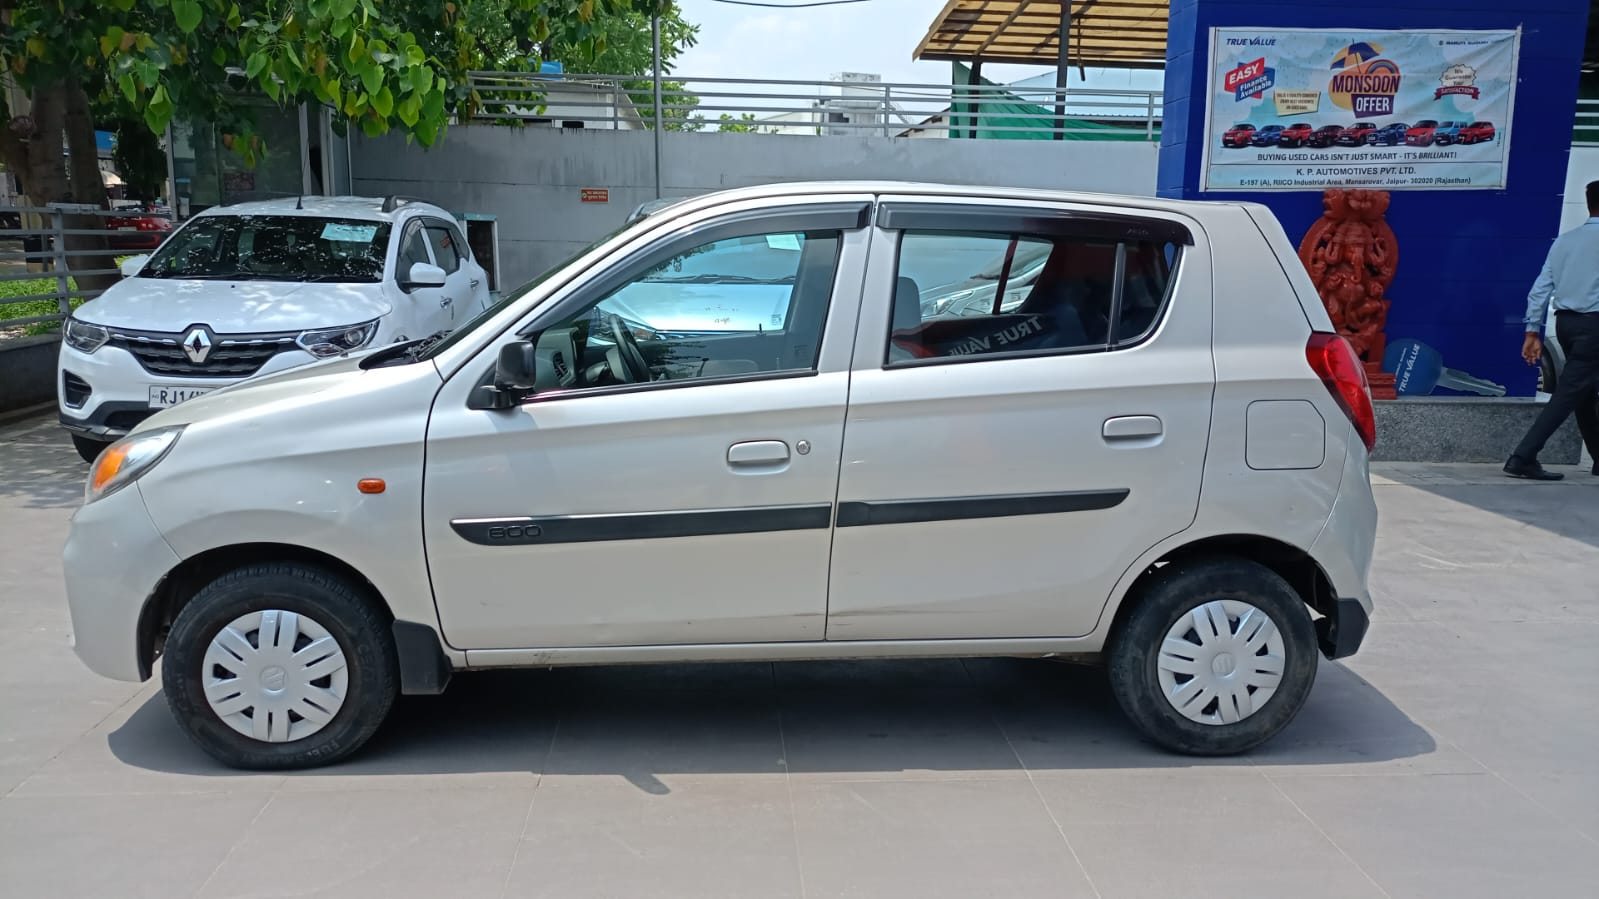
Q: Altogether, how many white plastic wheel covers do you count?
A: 2